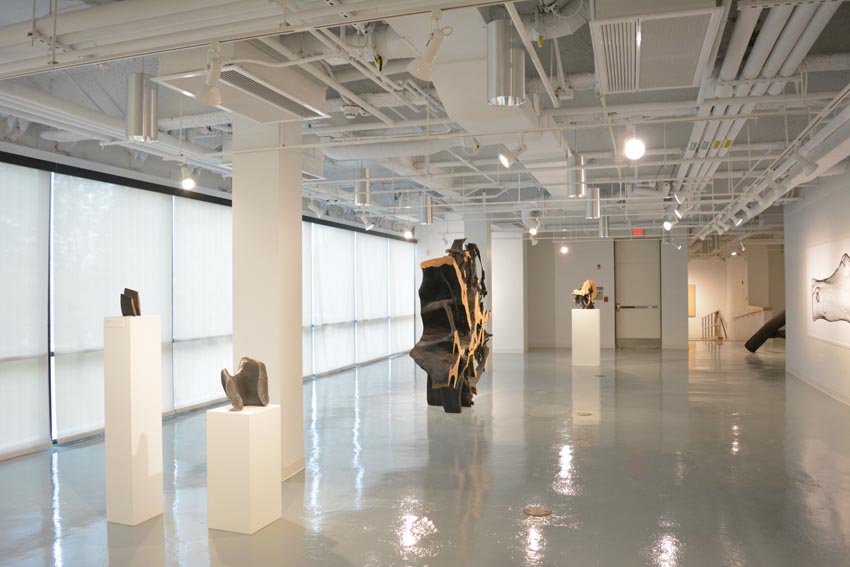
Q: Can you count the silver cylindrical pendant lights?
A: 7